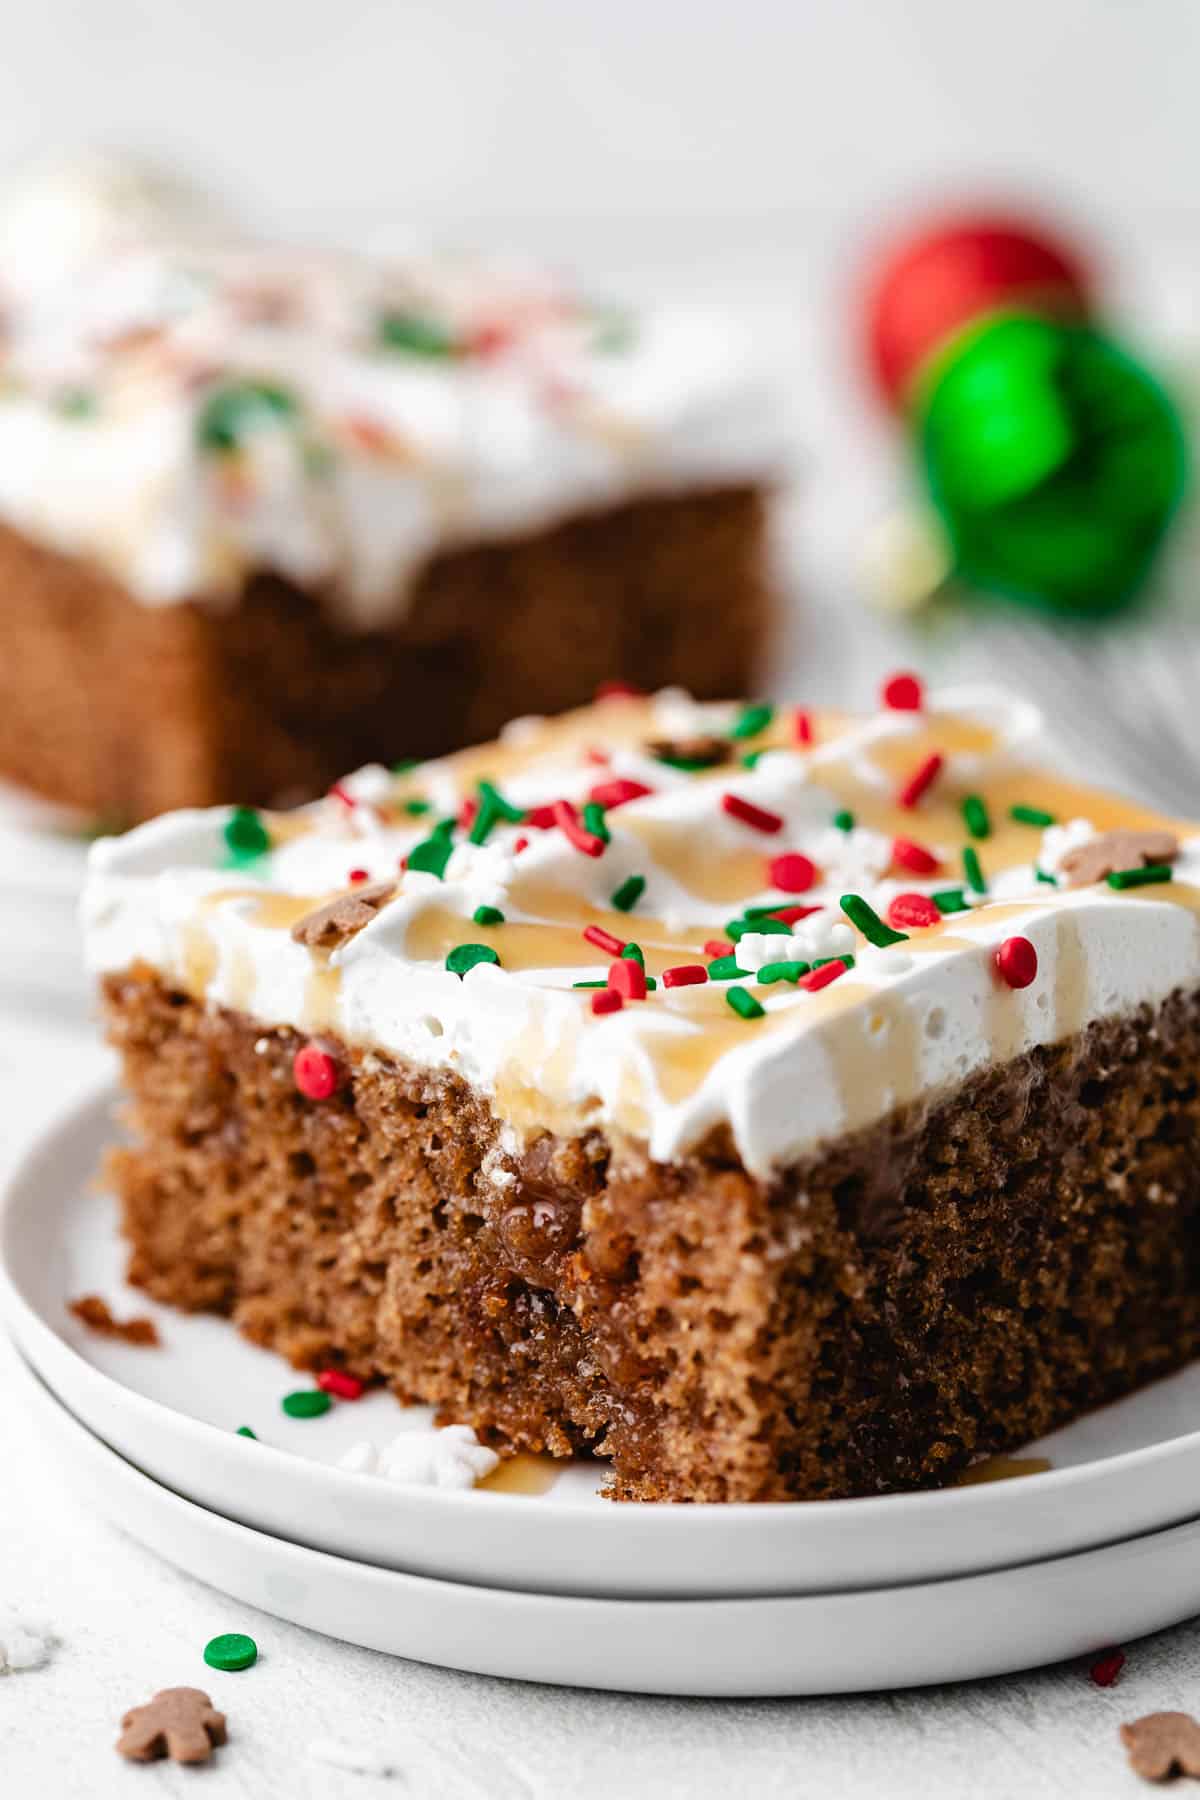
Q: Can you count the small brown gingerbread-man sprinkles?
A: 5